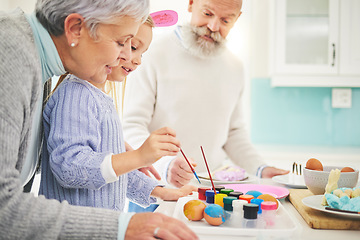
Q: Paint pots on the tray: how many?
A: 12